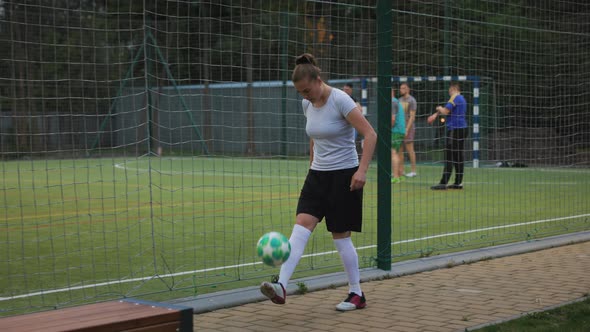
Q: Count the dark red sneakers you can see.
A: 2